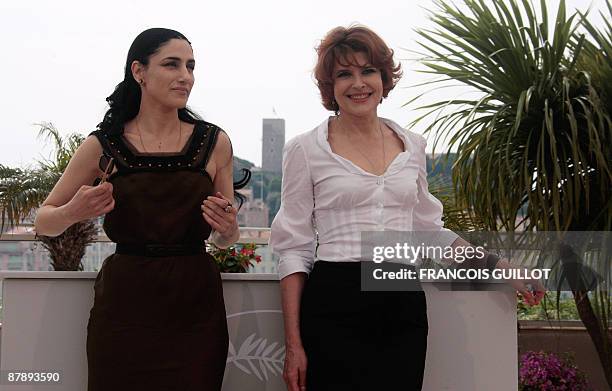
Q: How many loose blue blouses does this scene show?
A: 0